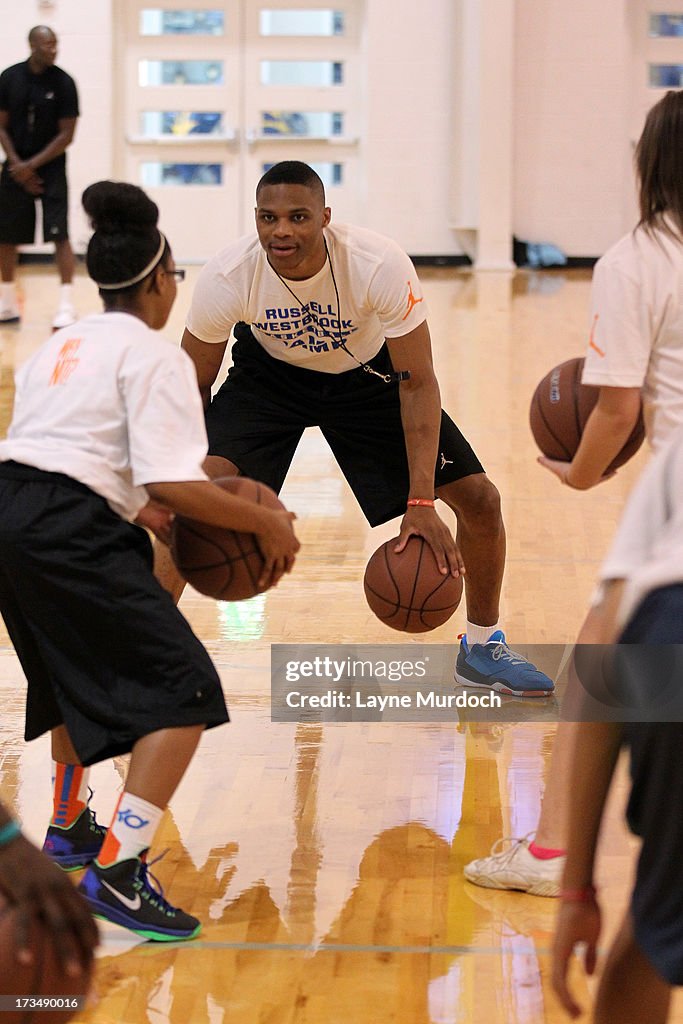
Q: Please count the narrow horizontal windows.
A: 10